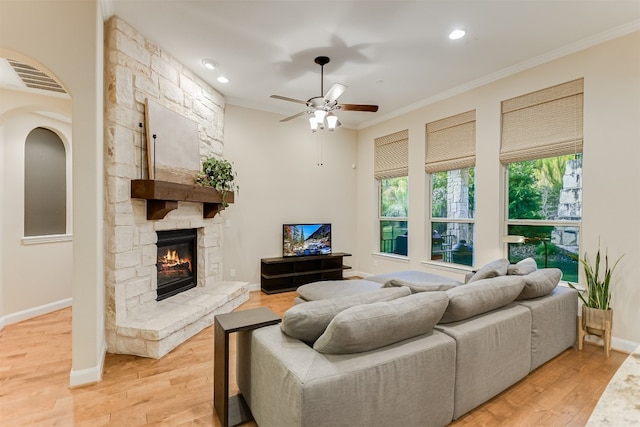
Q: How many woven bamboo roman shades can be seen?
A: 3